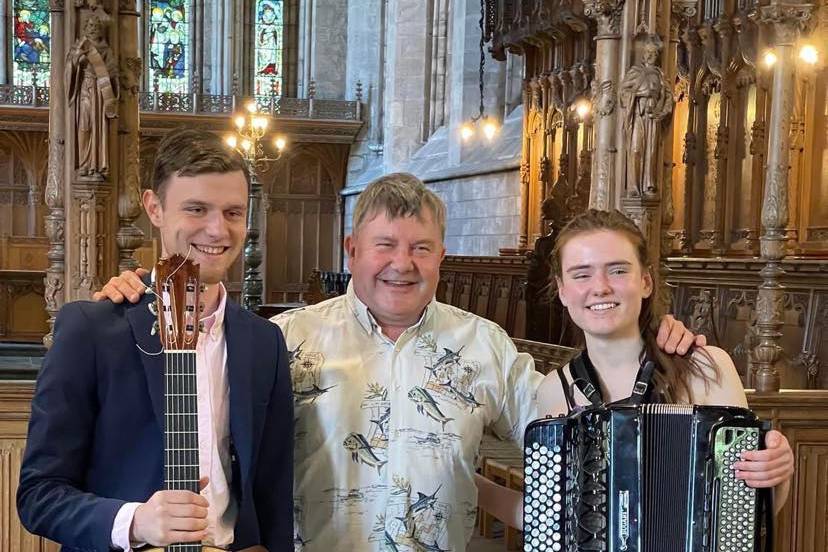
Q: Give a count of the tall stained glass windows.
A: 3